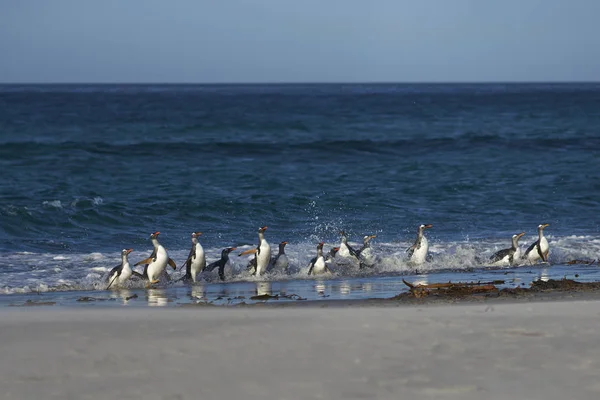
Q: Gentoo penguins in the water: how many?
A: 13